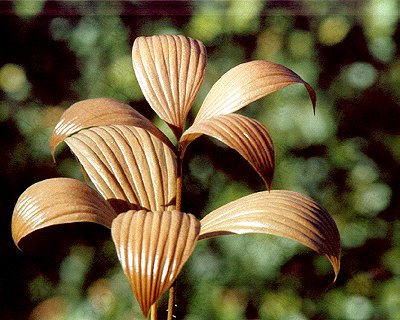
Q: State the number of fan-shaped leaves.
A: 8